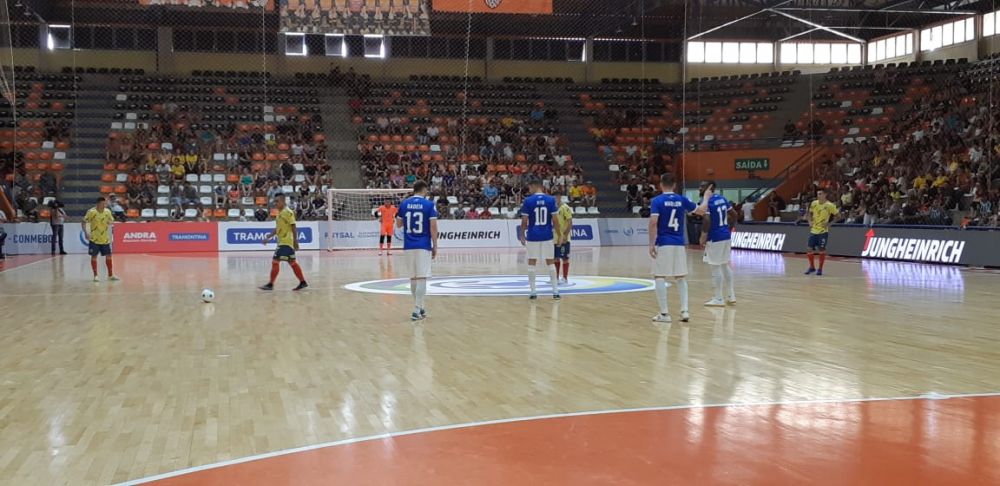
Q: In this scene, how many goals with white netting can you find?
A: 1